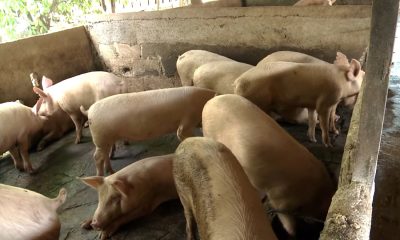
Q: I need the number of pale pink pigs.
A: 11